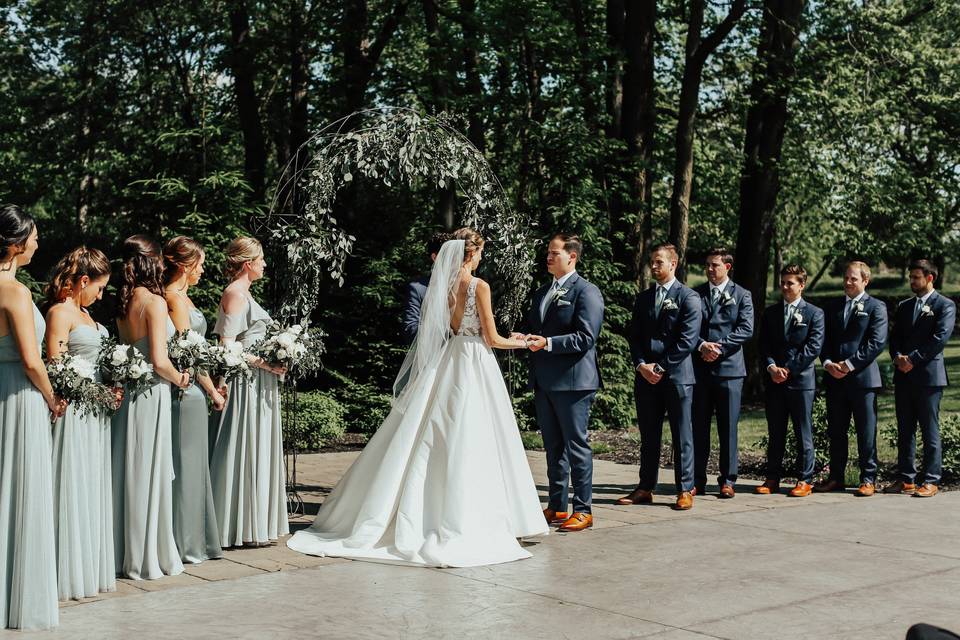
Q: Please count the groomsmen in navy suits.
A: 5